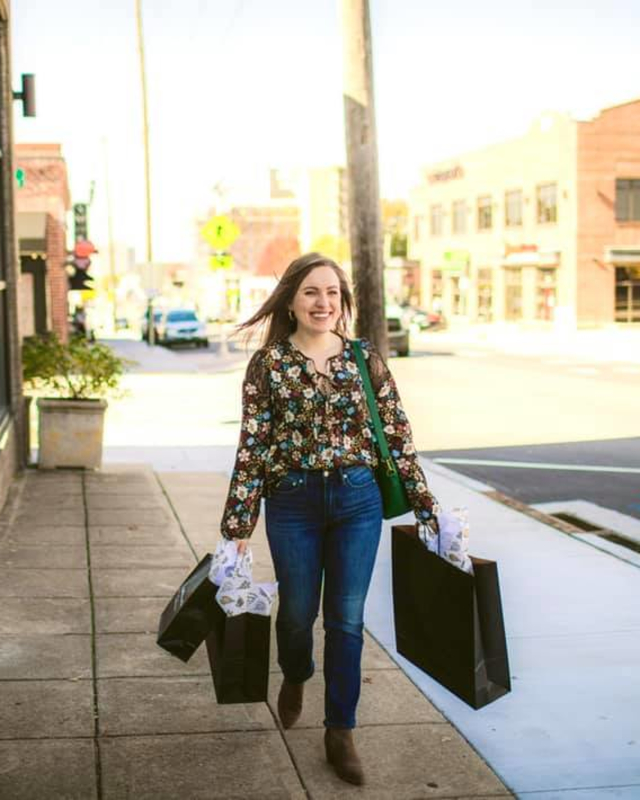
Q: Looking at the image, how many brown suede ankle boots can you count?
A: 2